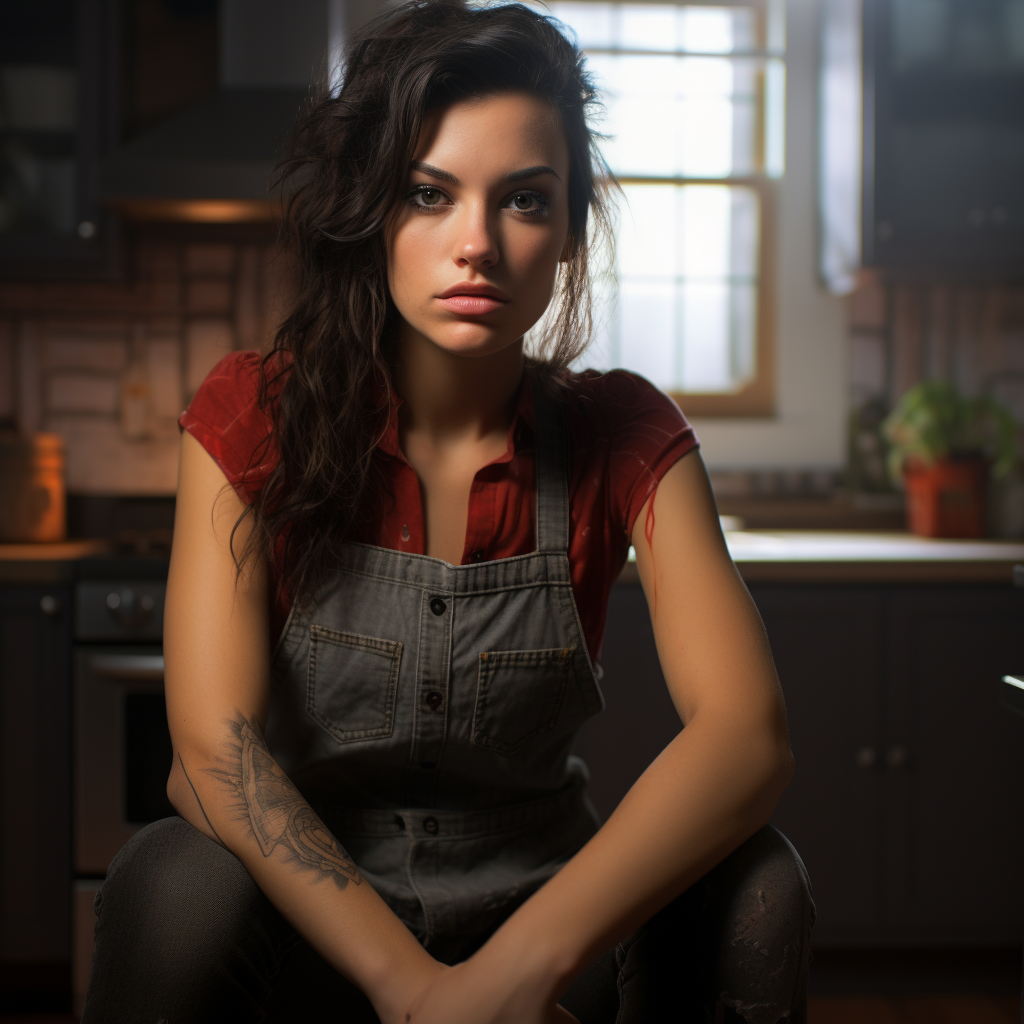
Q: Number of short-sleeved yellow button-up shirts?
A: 0